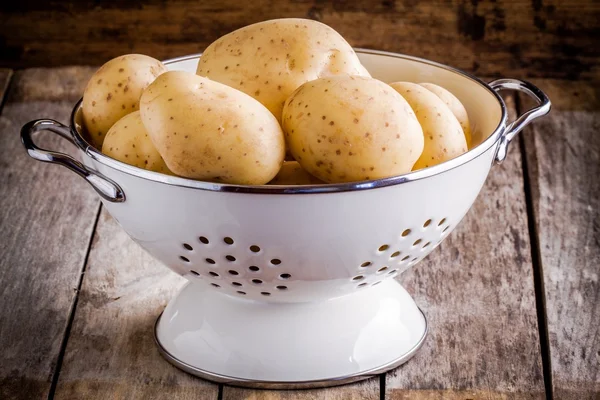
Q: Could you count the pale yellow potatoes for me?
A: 8